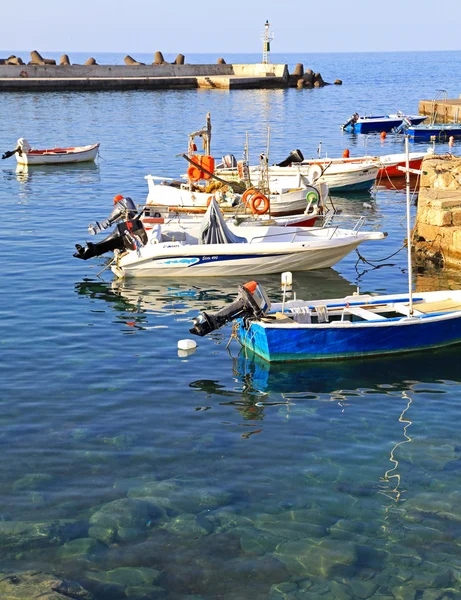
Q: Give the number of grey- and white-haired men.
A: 0